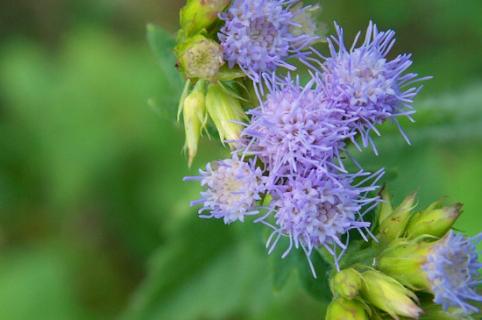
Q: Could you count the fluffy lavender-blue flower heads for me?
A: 6